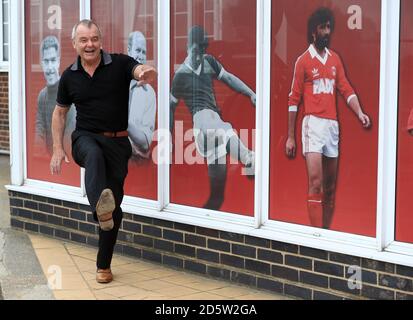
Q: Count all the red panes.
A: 5